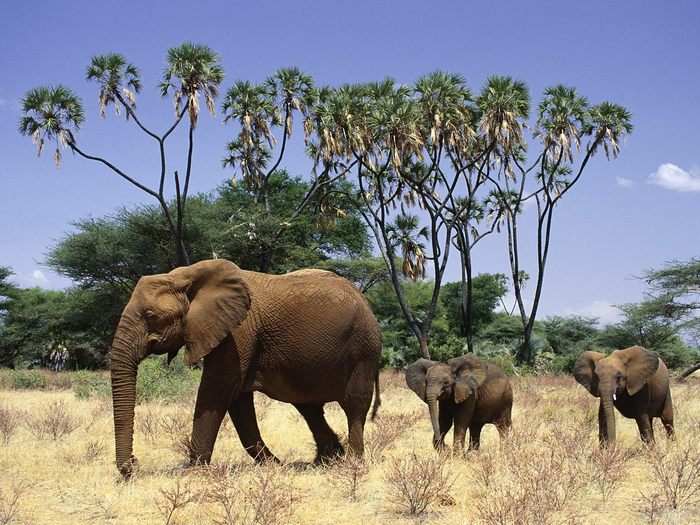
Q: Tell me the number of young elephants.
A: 2